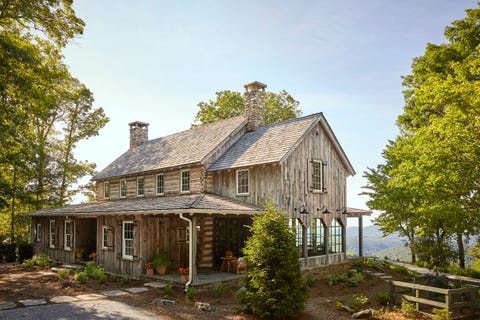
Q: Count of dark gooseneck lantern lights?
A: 3